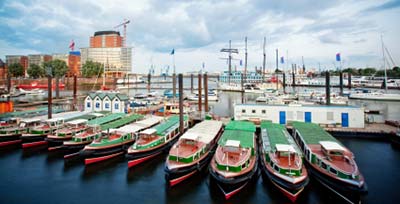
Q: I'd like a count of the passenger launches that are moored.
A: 10